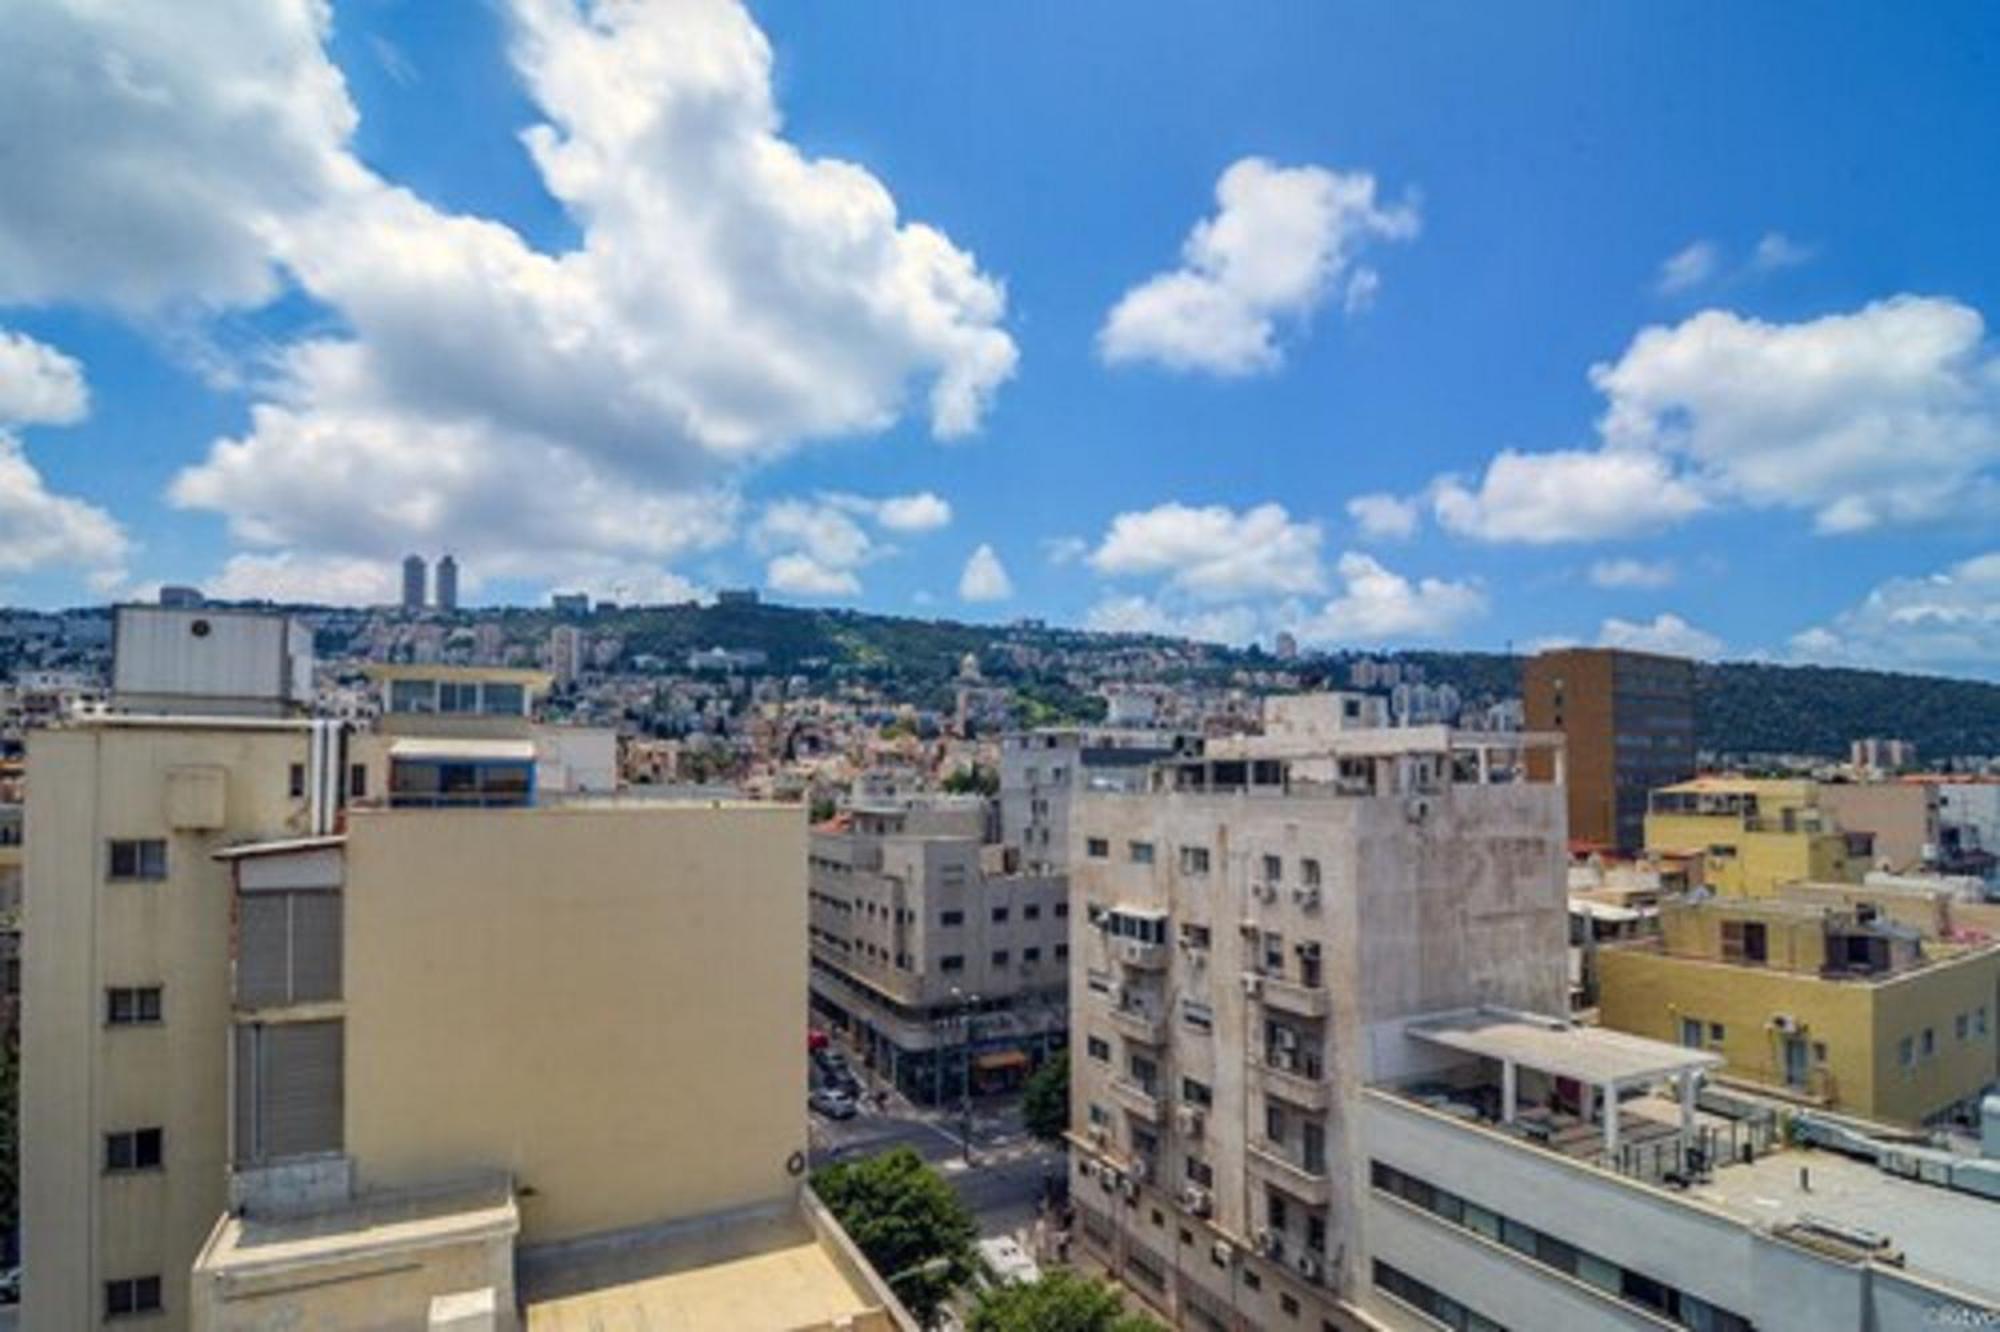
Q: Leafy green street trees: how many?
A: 3